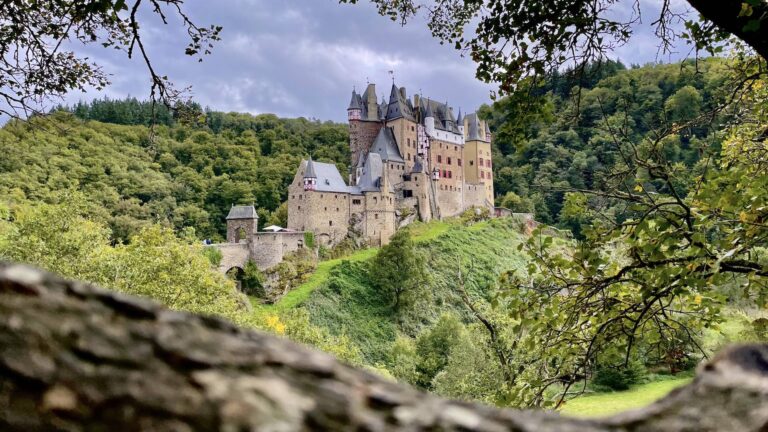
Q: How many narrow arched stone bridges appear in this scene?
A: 1